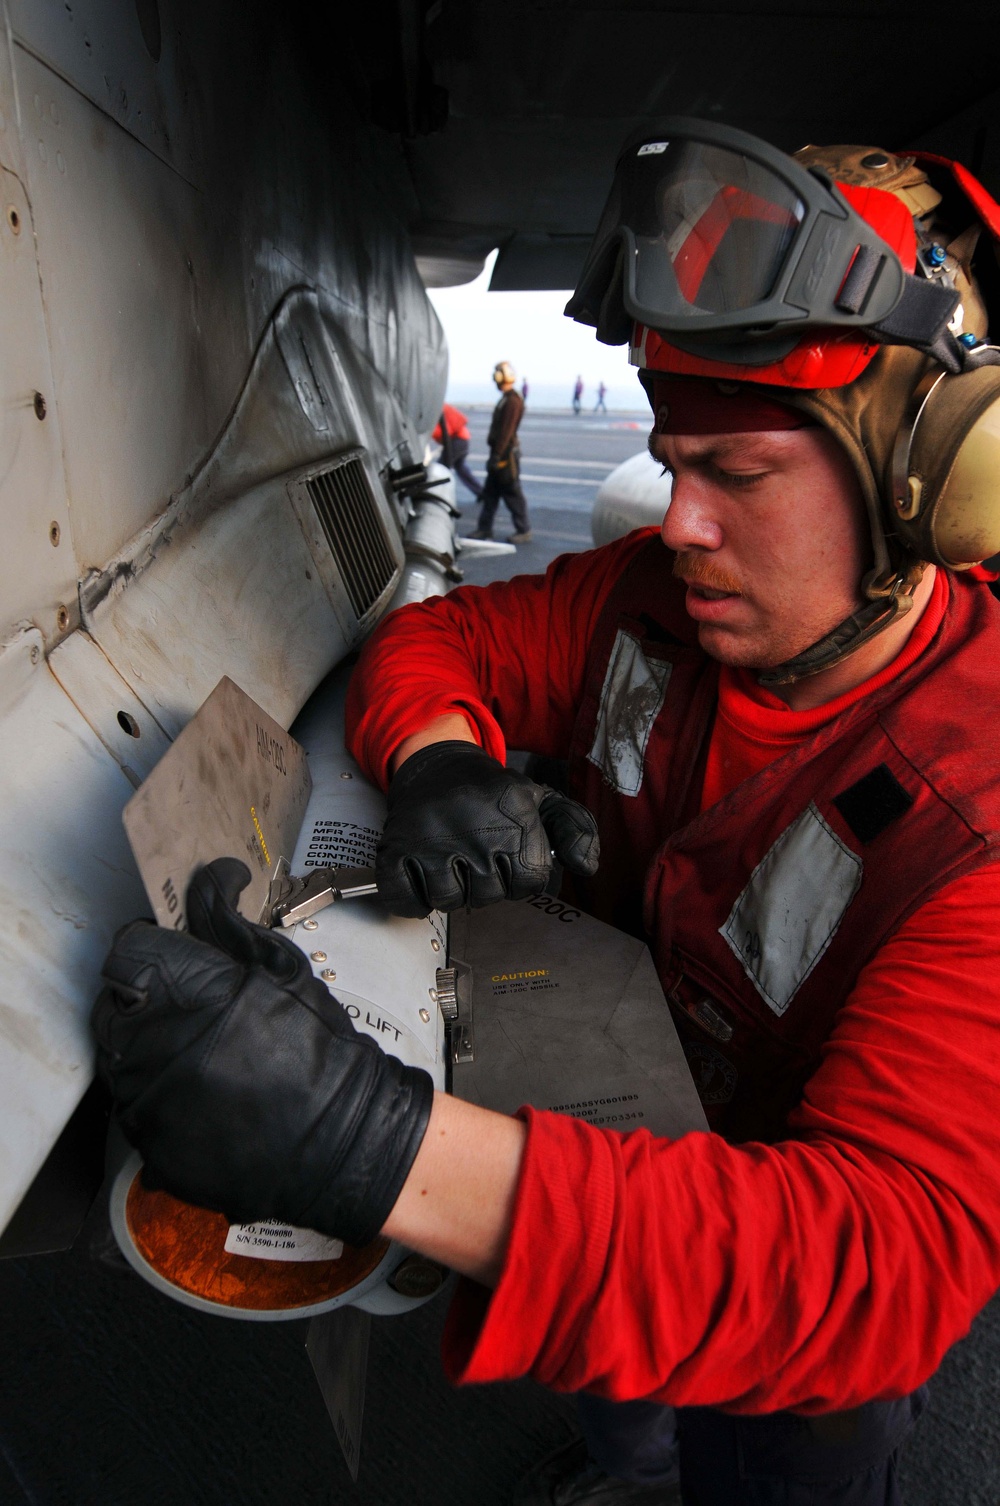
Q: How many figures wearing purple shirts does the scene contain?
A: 3